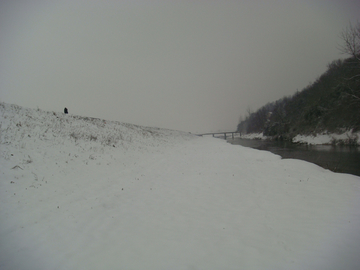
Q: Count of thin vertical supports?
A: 4